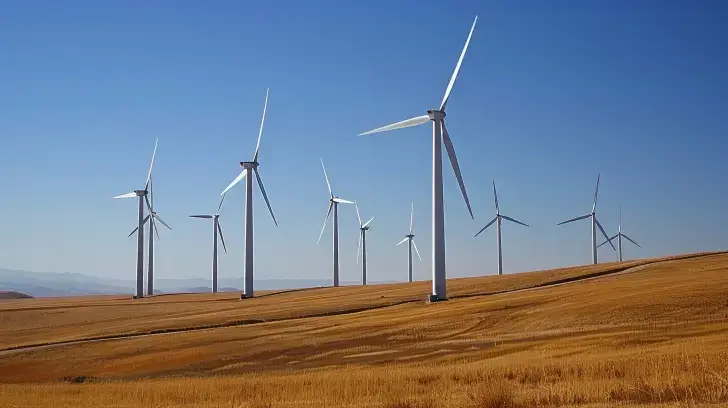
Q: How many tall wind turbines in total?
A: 11